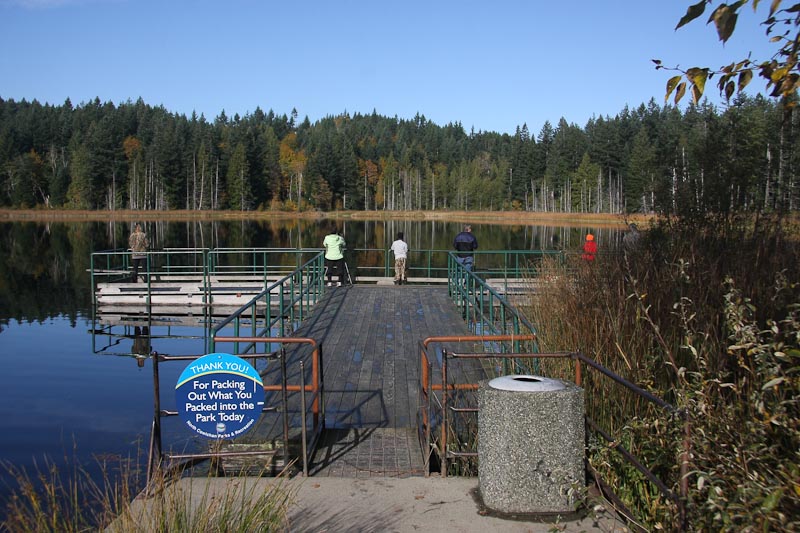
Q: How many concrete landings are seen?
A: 1